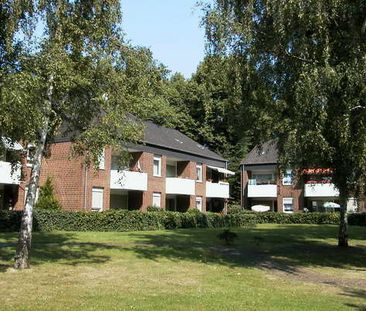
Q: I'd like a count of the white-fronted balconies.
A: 6